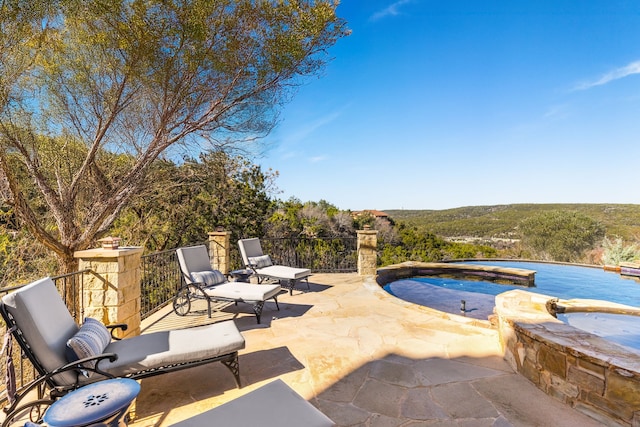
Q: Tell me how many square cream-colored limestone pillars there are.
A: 3